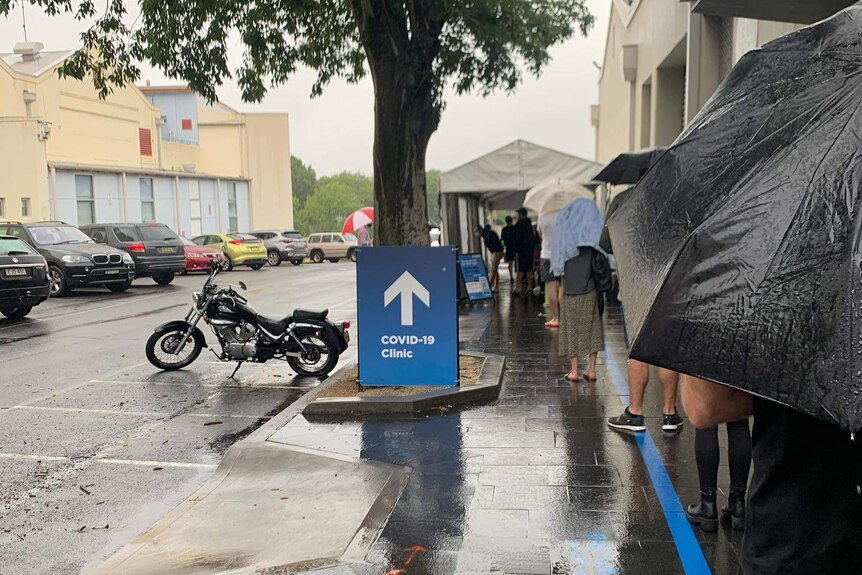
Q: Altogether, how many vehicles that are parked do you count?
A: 8